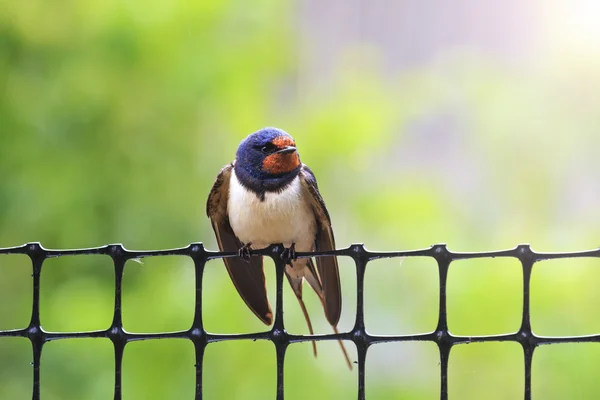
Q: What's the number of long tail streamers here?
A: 2